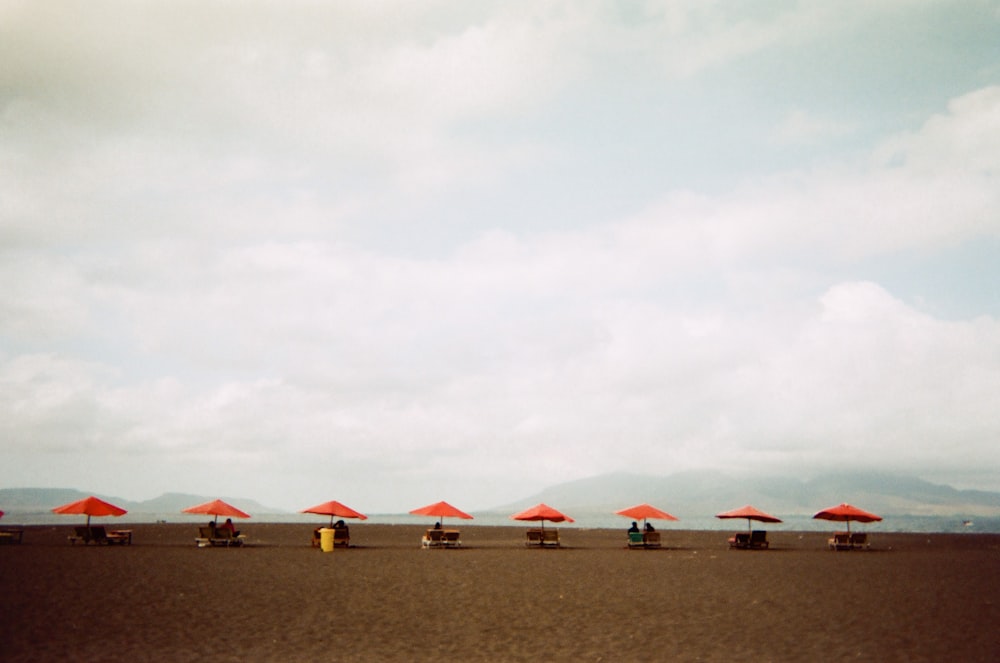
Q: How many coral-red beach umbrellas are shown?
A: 8